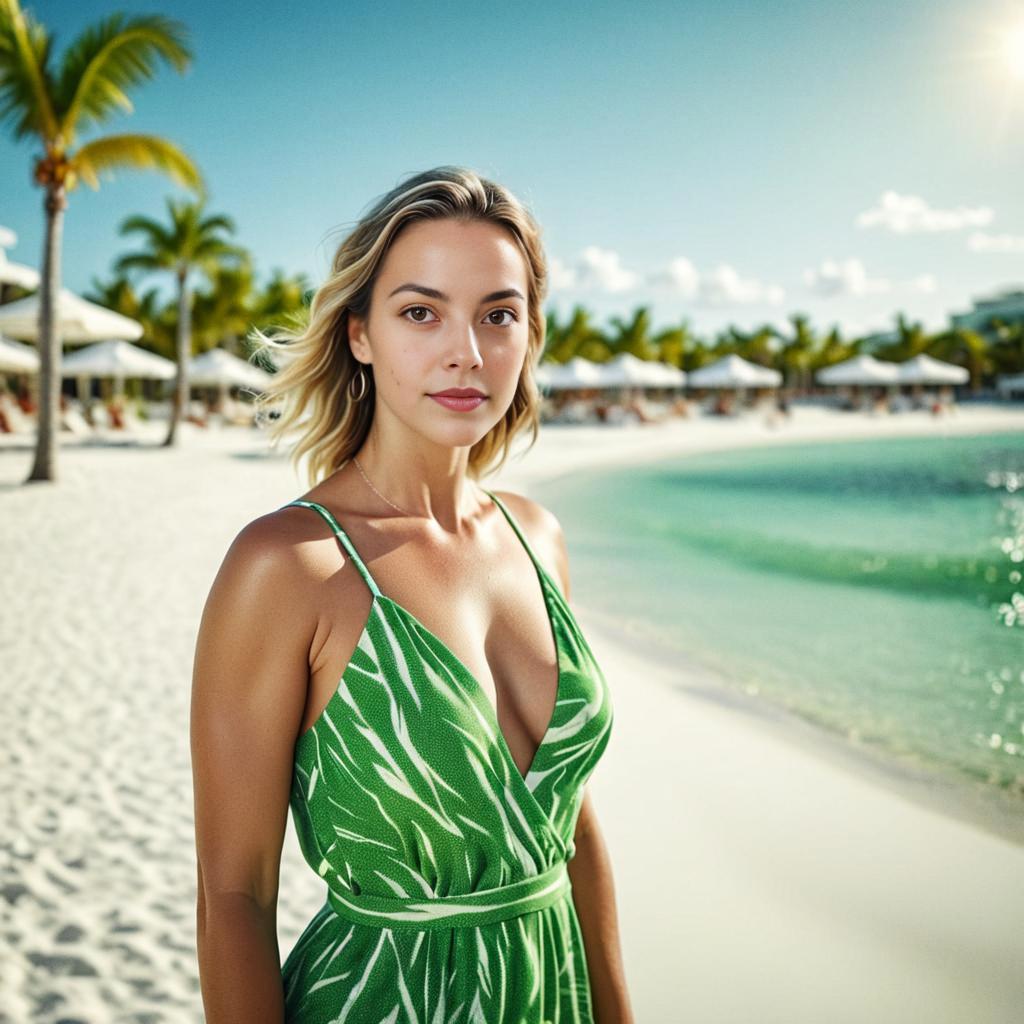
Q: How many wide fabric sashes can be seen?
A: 1